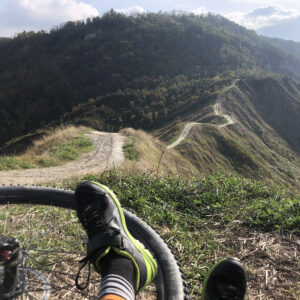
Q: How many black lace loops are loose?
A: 1